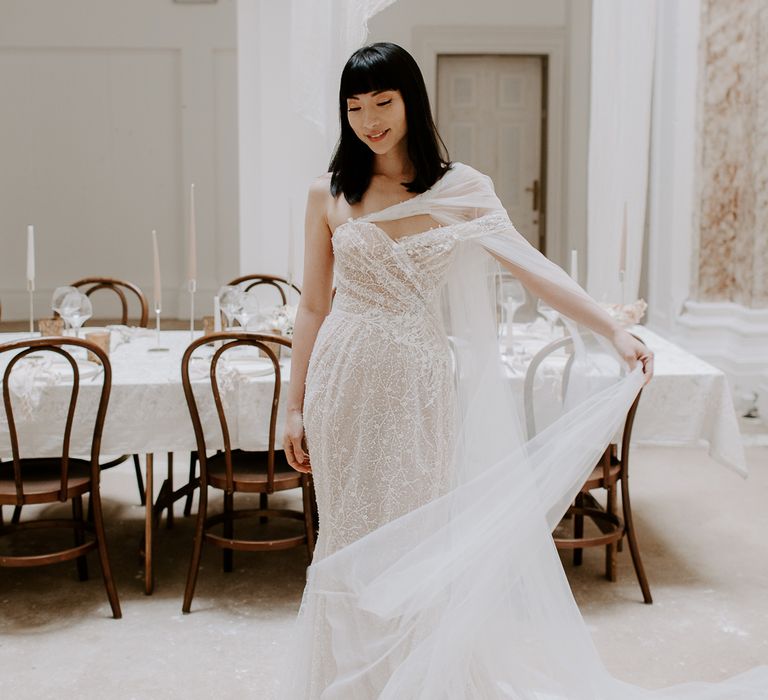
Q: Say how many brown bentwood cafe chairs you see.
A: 5